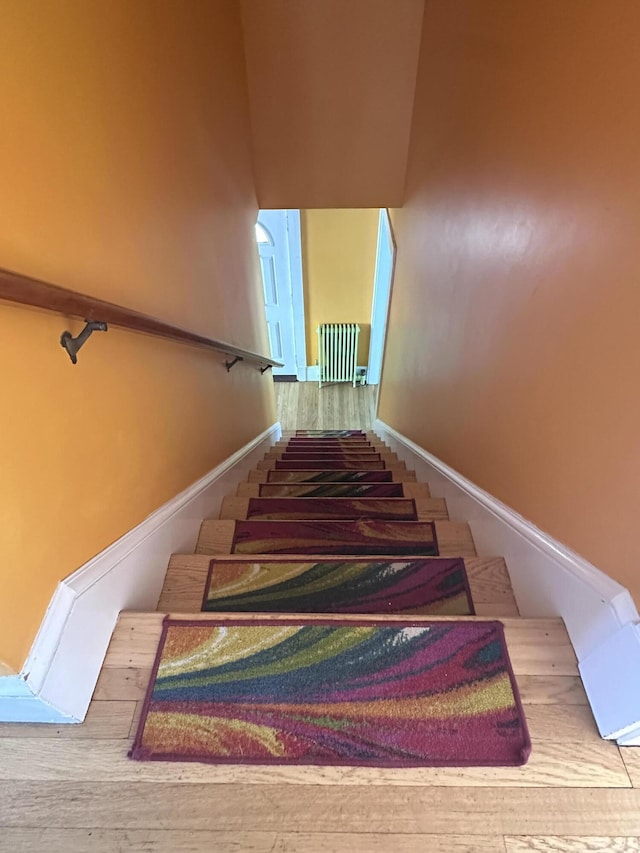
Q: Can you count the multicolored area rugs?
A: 13